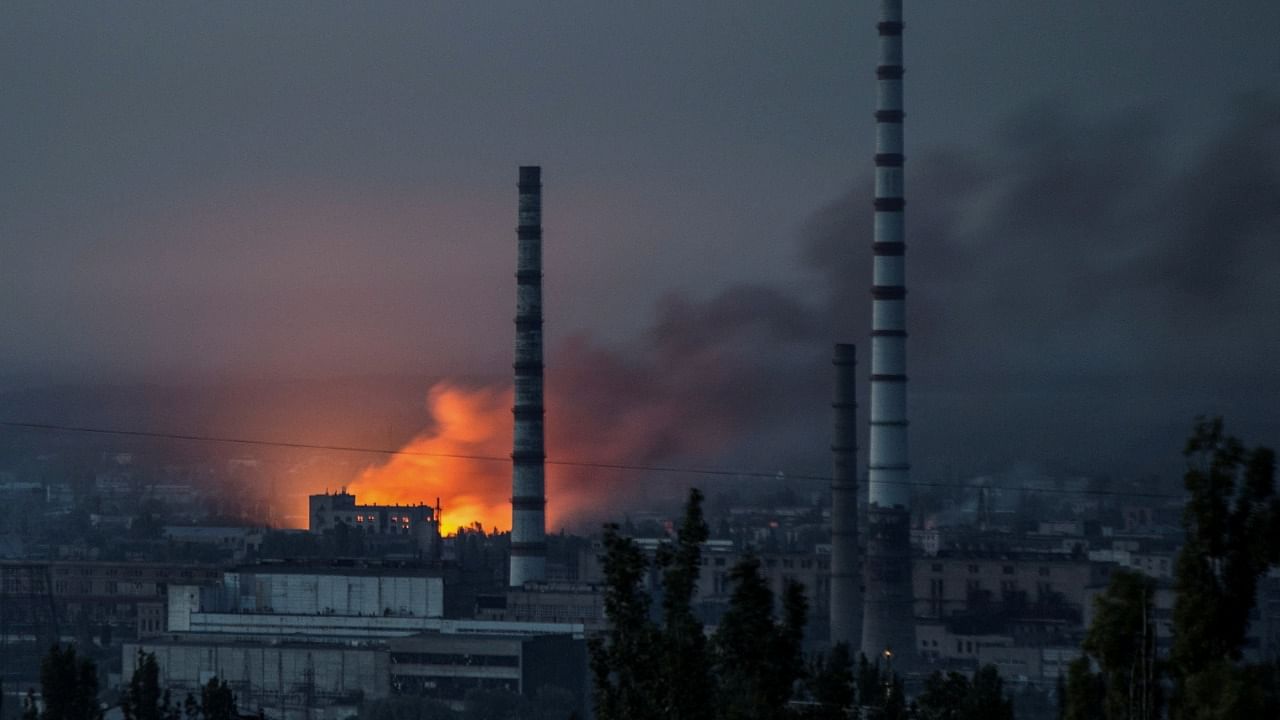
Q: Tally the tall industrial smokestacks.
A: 3